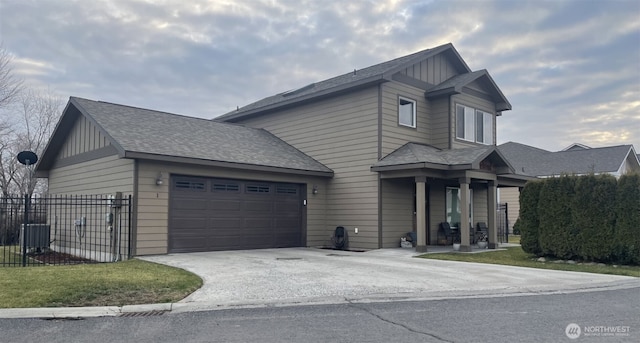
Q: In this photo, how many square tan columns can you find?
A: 3